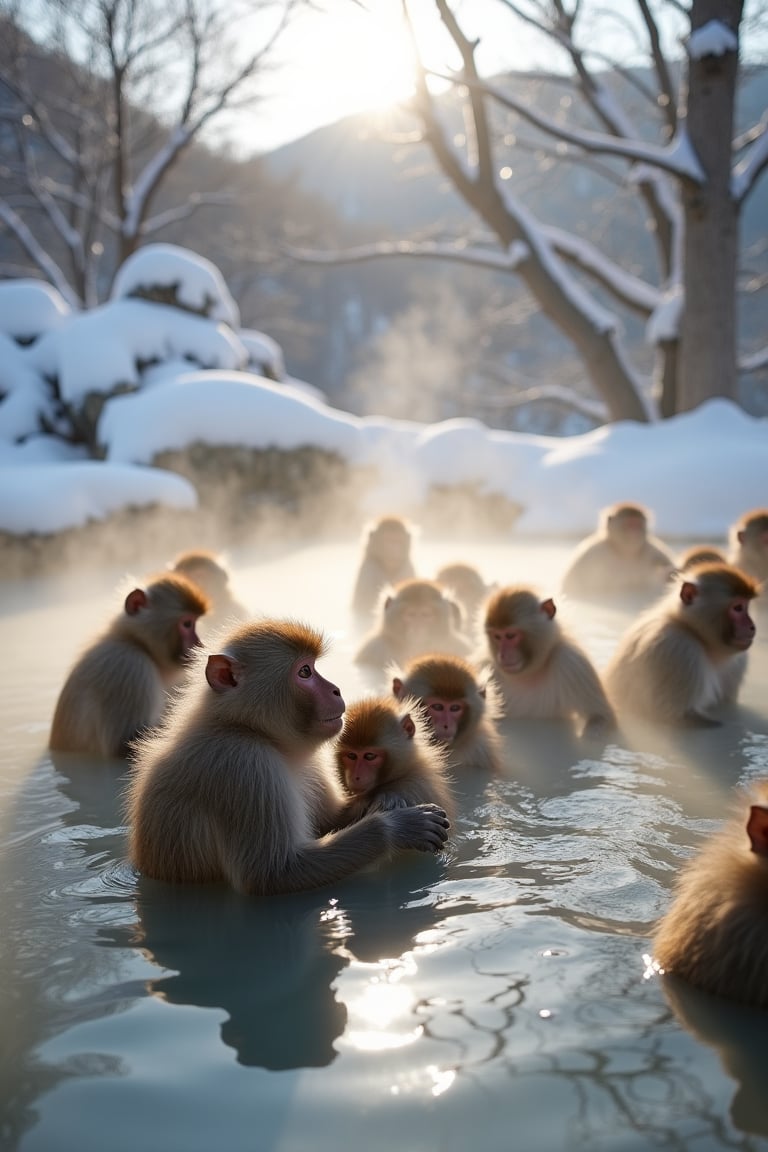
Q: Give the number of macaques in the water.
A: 14